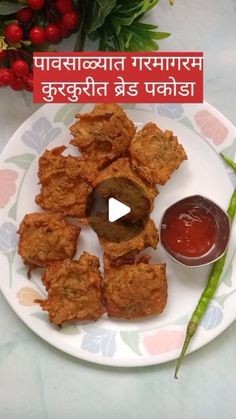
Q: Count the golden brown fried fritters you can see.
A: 8